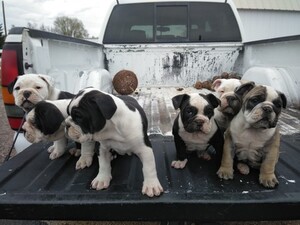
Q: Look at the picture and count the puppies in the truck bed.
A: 6